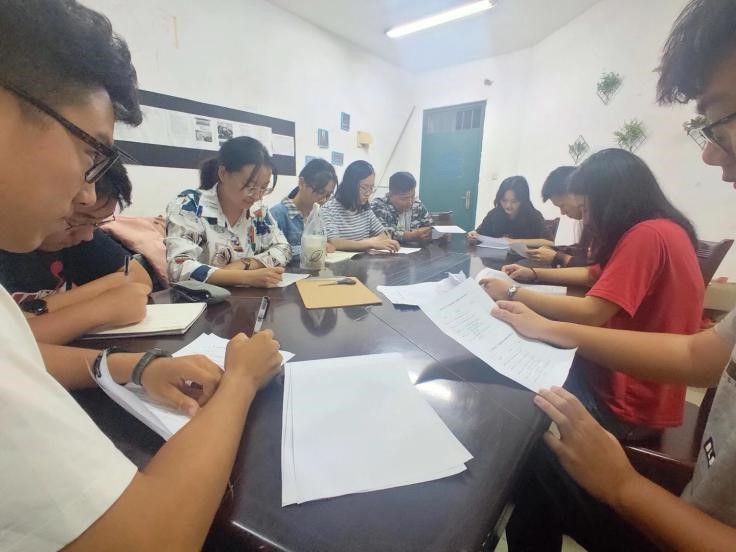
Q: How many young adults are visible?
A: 10